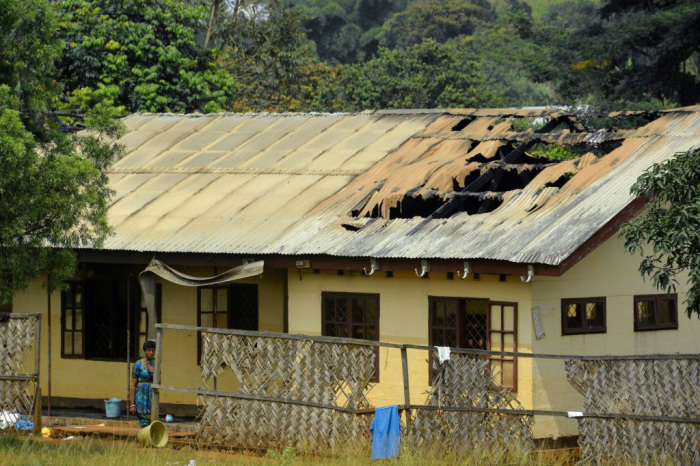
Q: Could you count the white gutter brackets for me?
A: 4